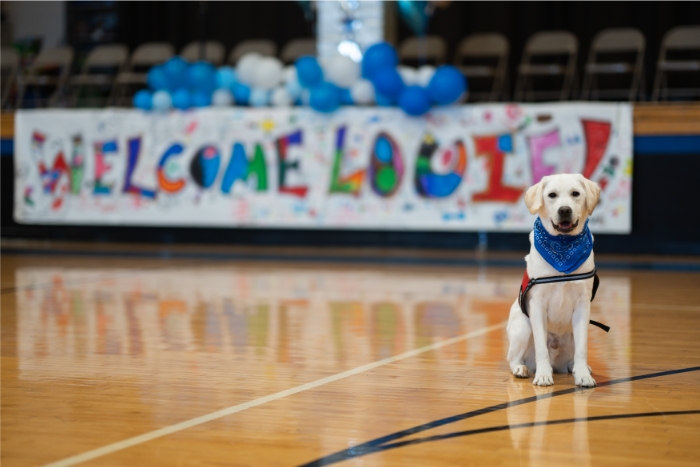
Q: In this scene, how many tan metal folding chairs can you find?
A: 12